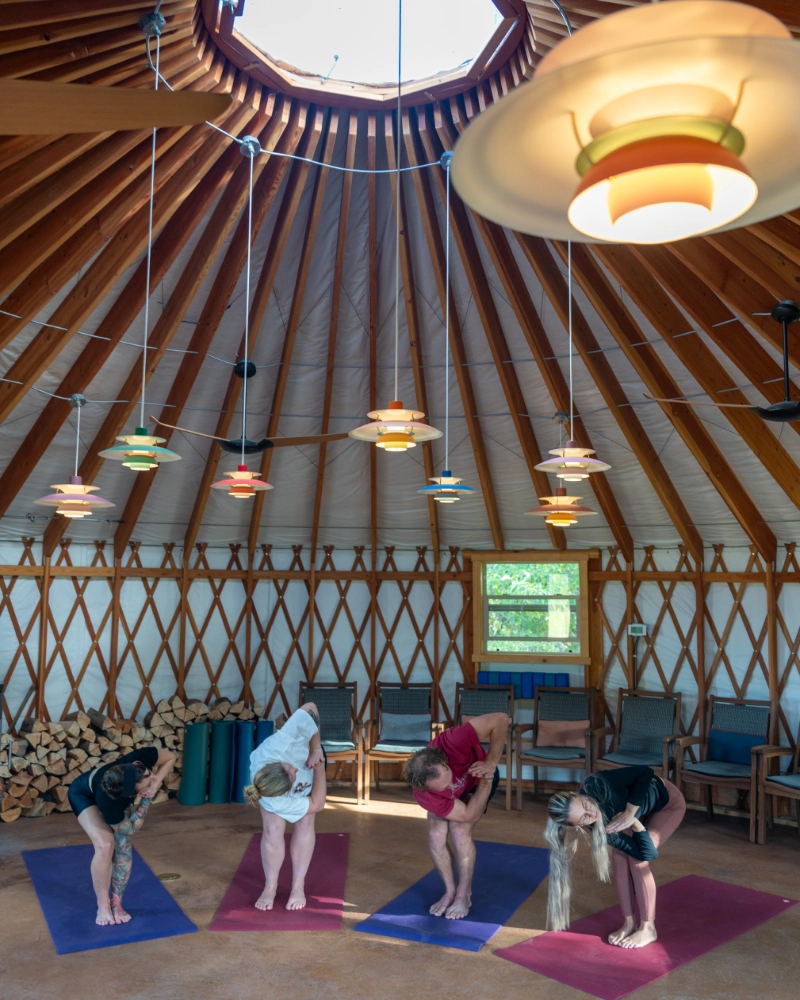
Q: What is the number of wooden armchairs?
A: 7